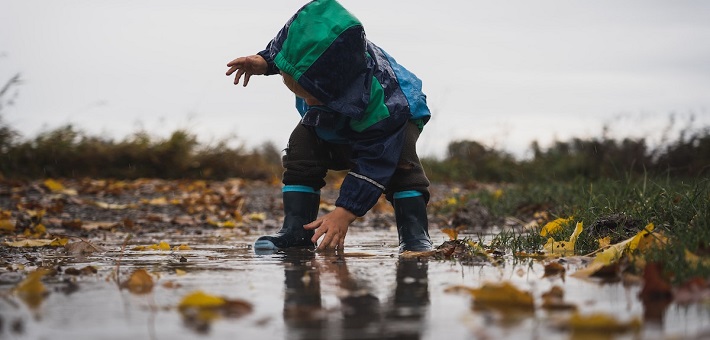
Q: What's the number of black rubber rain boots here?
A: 2